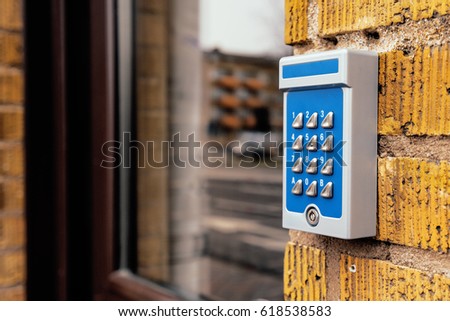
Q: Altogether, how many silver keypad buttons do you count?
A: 12